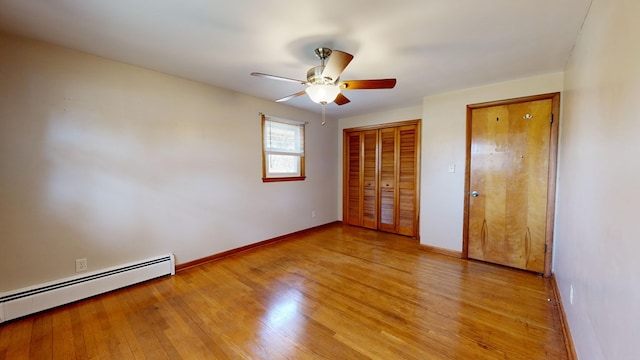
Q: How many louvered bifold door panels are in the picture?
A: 4